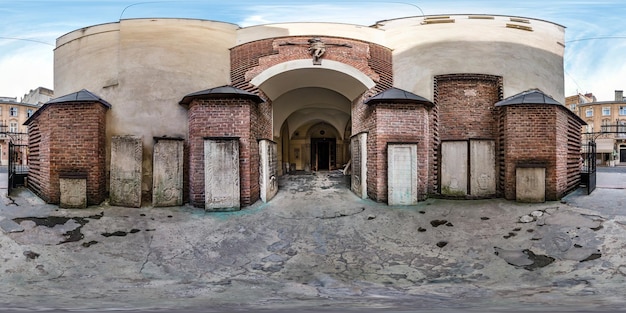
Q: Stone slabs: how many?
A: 10